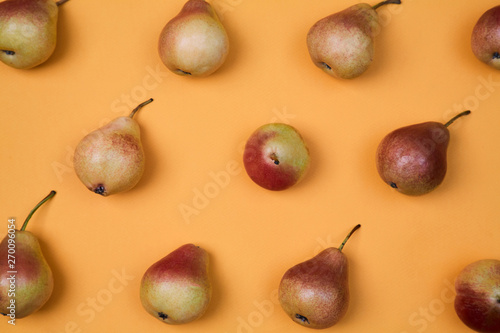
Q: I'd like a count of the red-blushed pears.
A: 11